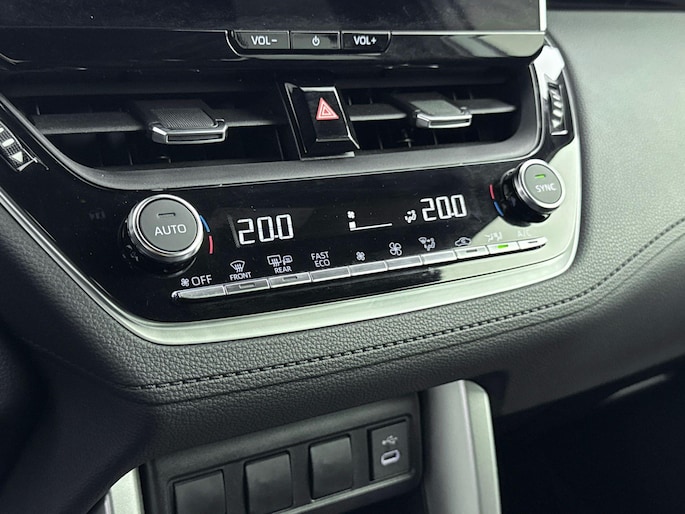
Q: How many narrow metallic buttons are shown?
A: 10